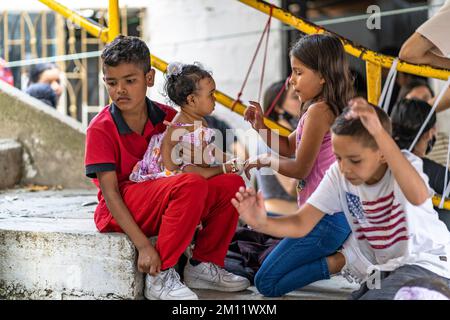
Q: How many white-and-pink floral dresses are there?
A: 1